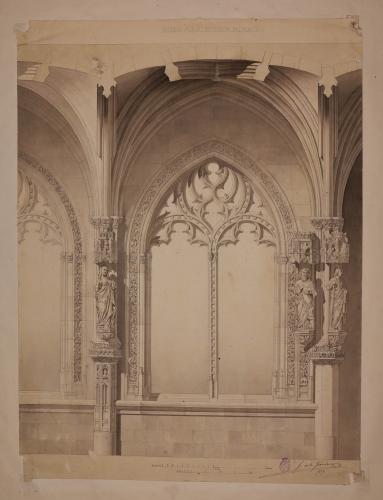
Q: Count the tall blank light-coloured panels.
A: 3